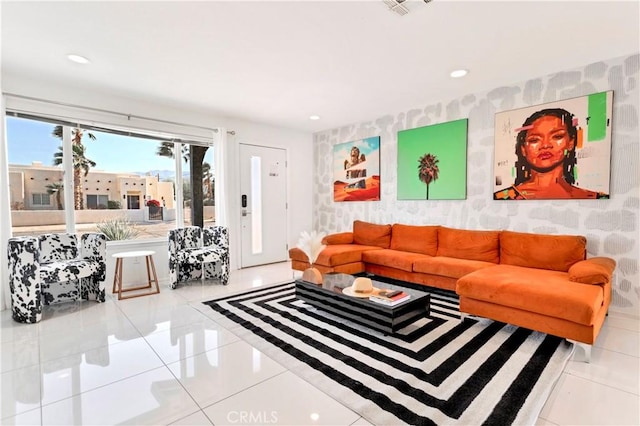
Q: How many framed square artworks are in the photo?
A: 3